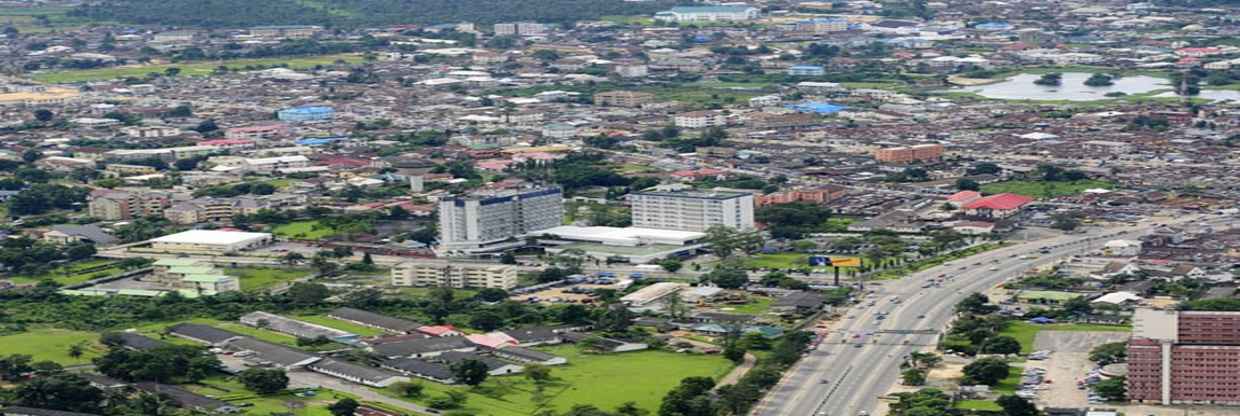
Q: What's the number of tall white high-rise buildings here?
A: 2